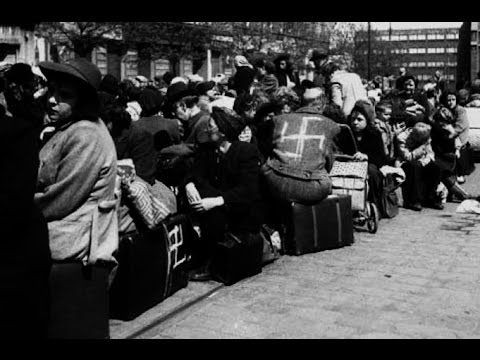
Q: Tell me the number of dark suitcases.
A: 4